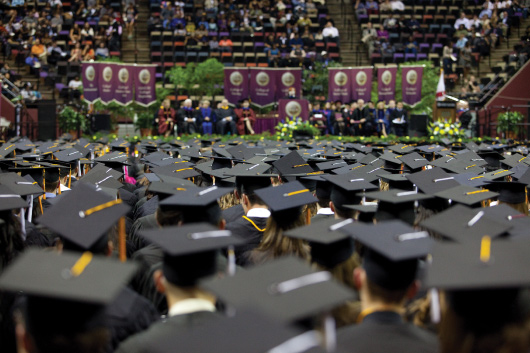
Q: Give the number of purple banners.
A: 11